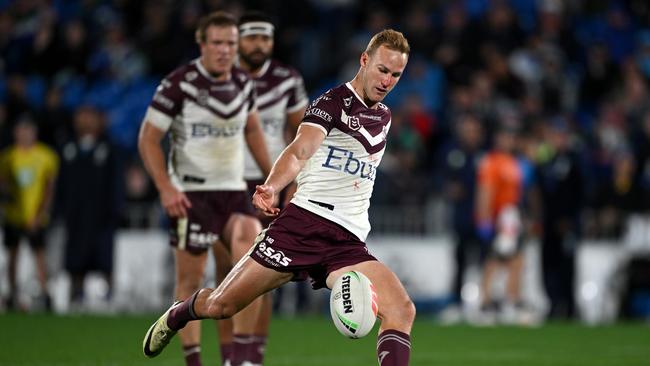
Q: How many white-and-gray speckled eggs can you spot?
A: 0